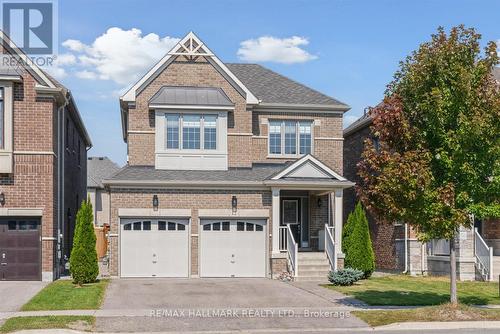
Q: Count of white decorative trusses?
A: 1